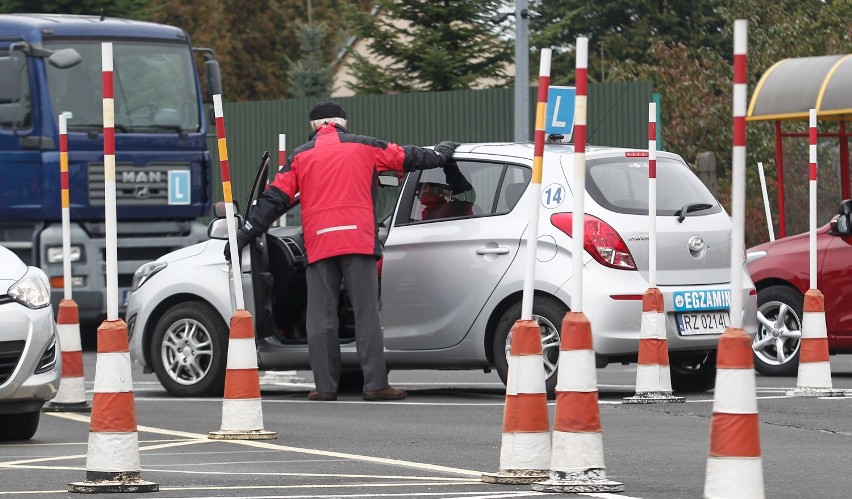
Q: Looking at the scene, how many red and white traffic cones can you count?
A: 8